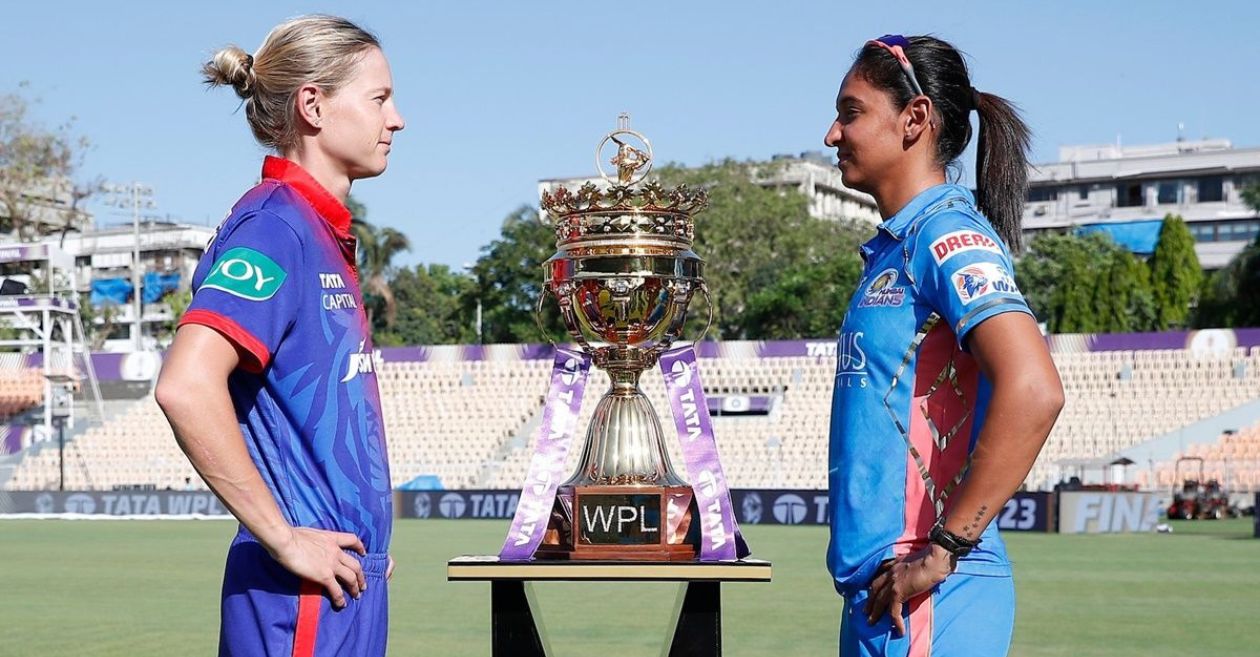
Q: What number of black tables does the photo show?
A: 1